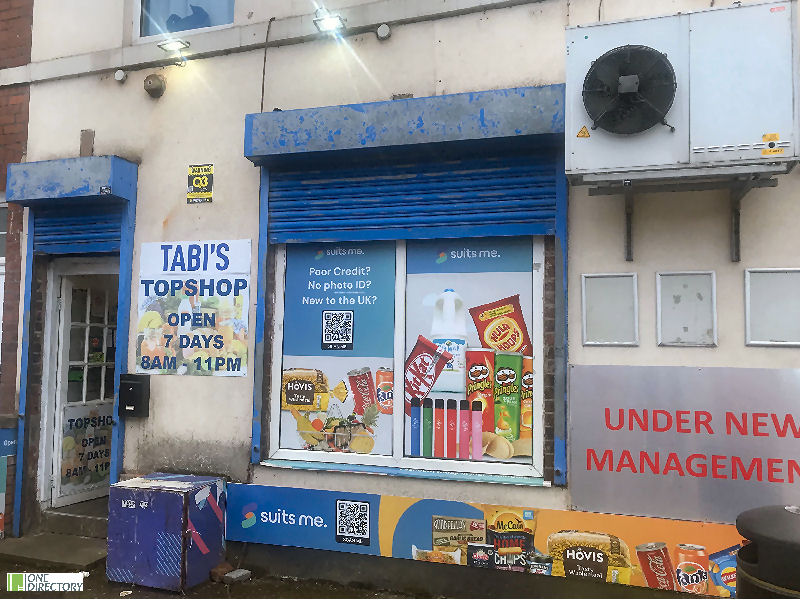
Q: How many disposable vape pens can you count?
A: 6